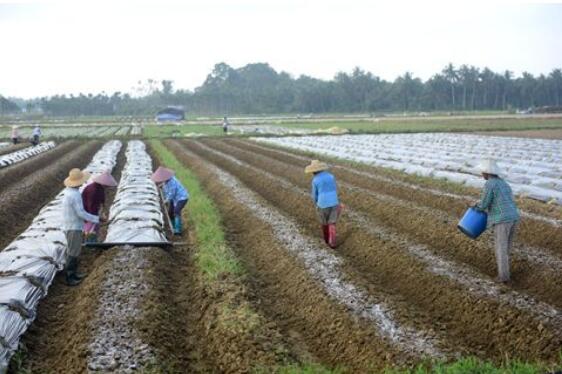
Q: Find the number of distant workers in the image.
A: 3